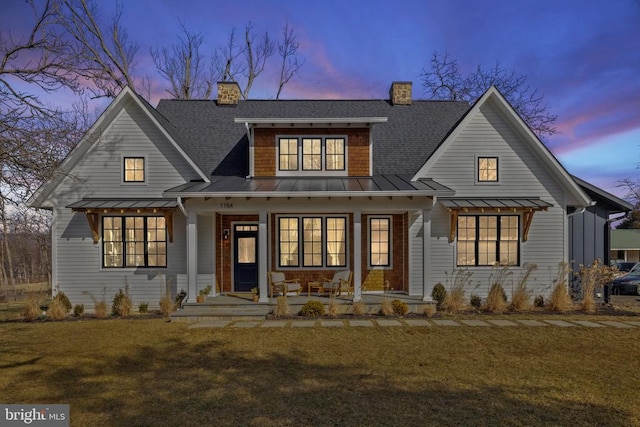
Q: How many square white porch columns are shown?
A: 4